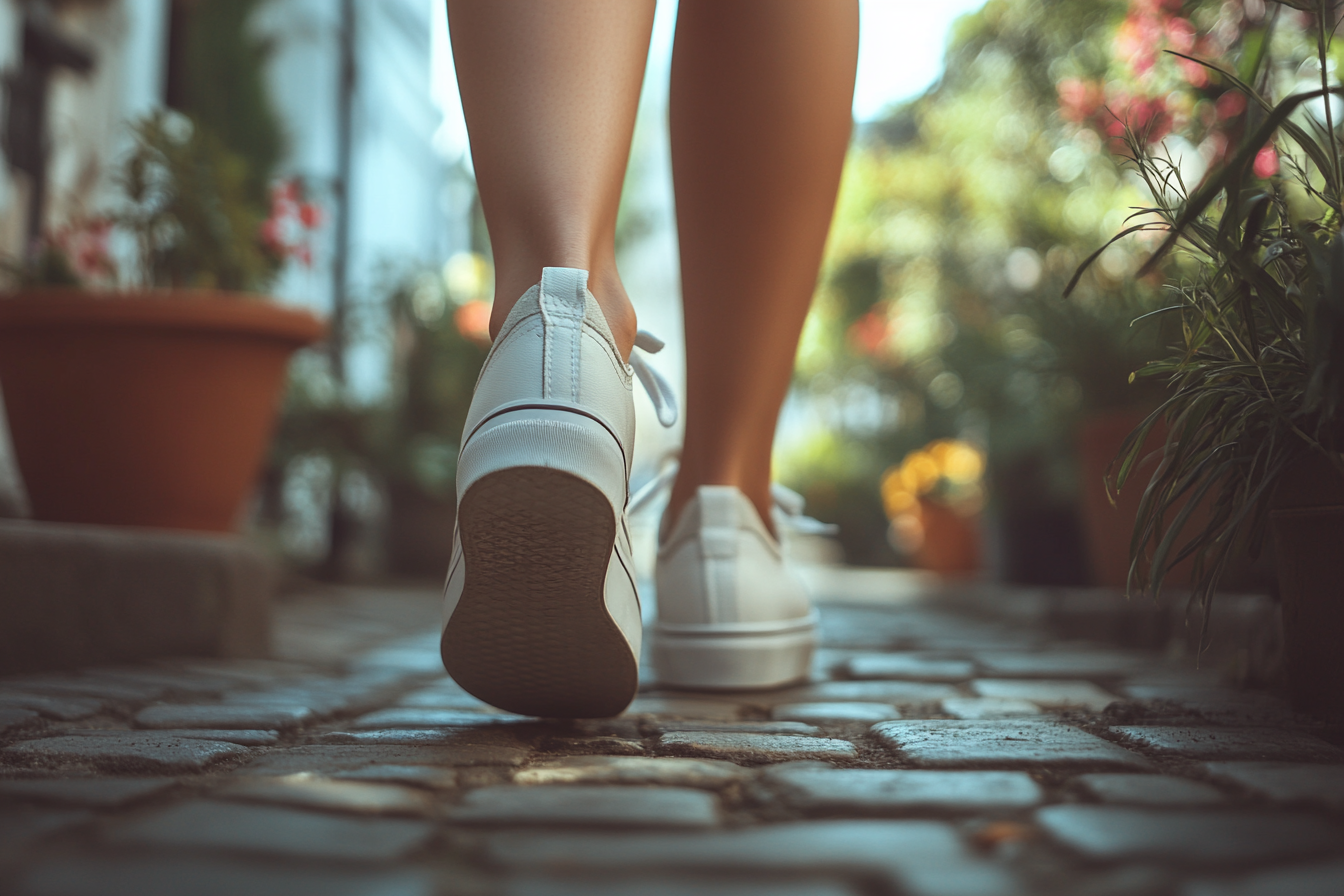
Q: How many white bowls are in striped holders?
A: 0